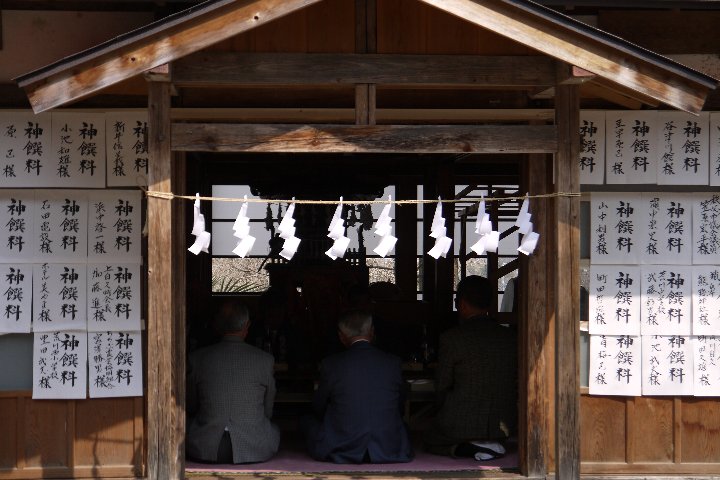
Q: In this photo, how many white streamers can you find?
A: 8